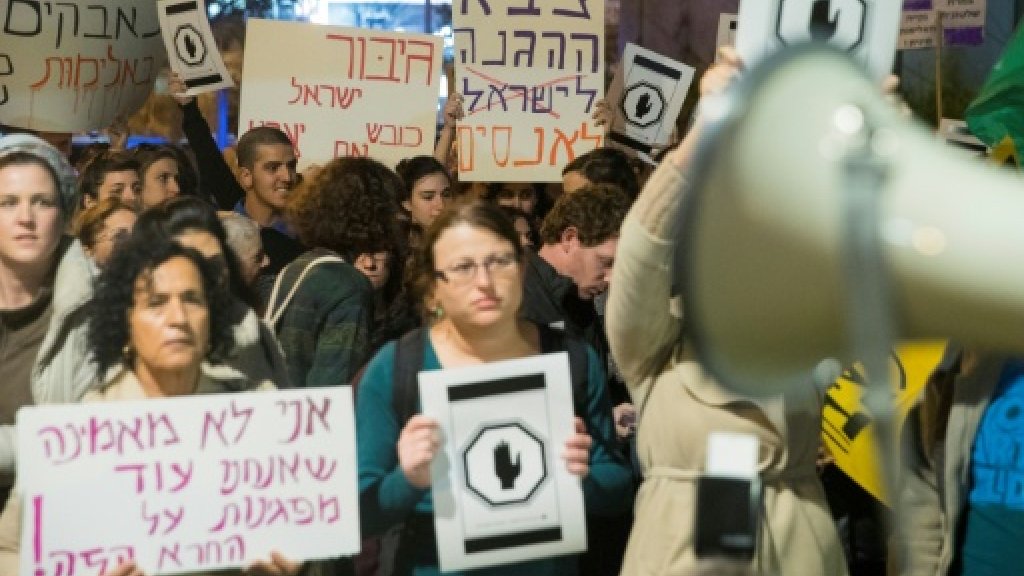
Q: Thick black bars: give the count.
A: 6